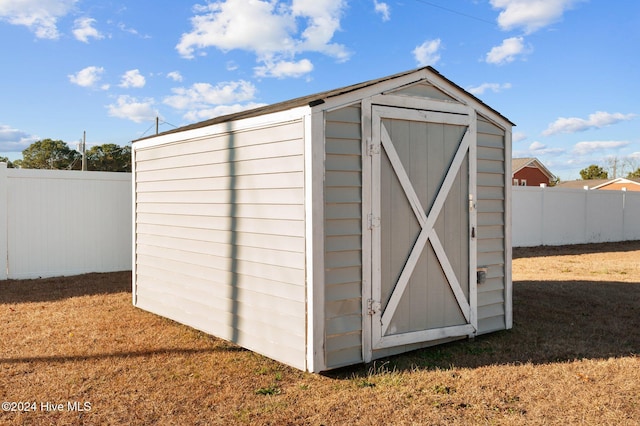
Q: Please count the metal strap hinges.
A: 3